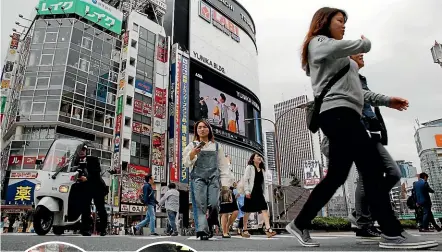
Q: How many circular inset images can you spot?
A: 2